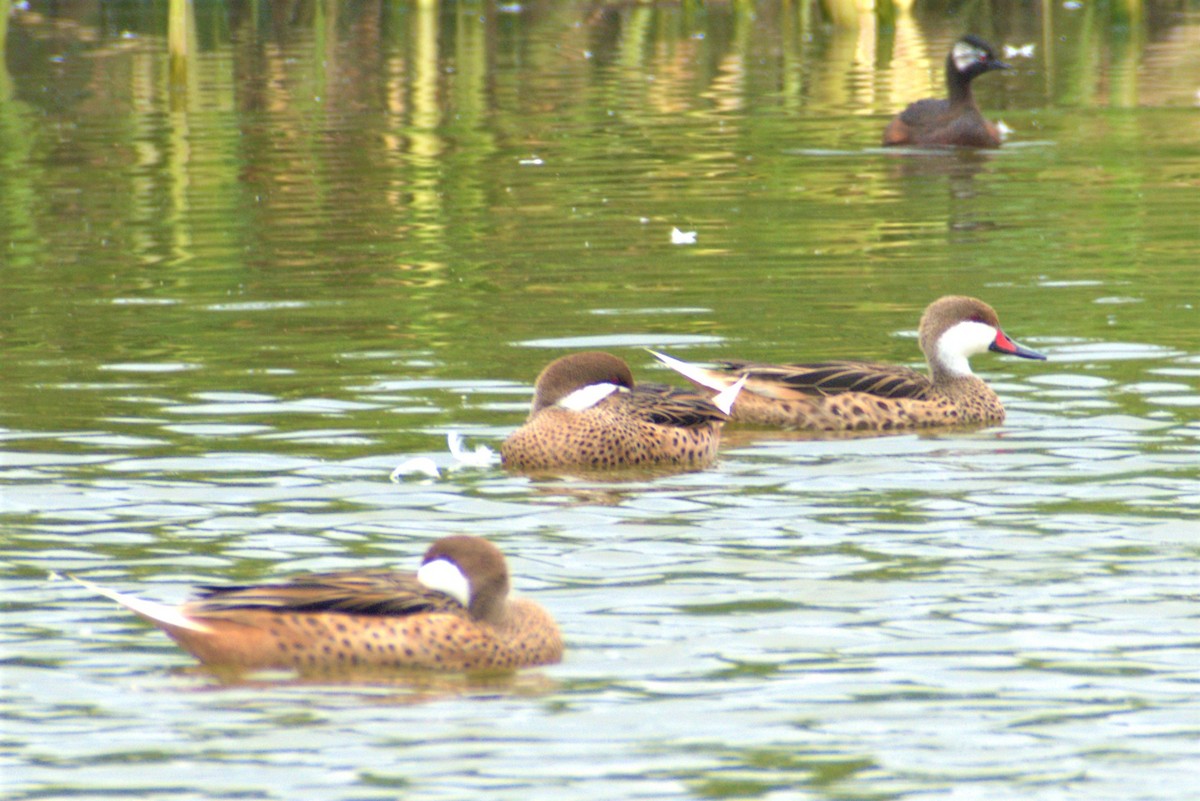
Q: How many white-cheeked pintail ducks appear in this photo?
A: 3